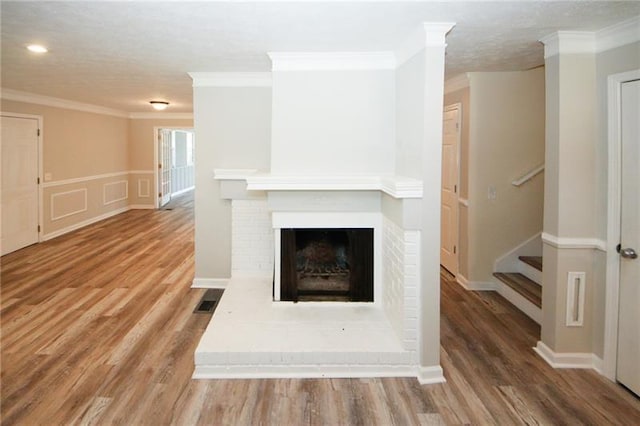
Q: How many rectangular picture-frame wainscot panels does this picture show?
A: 4